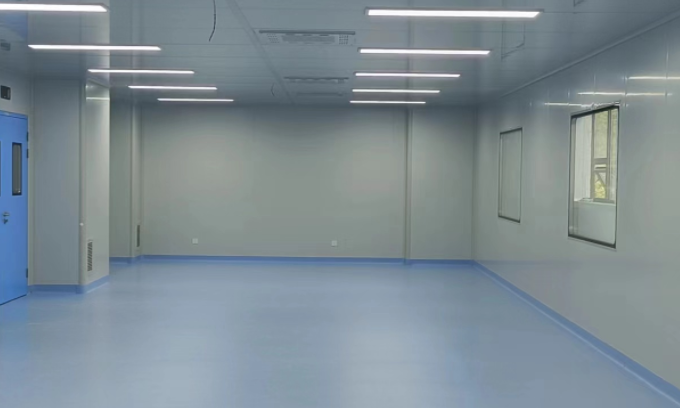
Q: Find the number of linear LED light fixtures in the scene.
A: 10